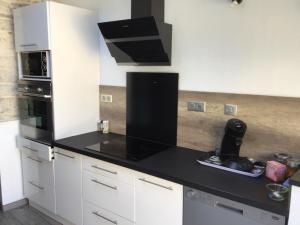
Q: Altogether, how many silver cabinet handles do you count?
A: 9